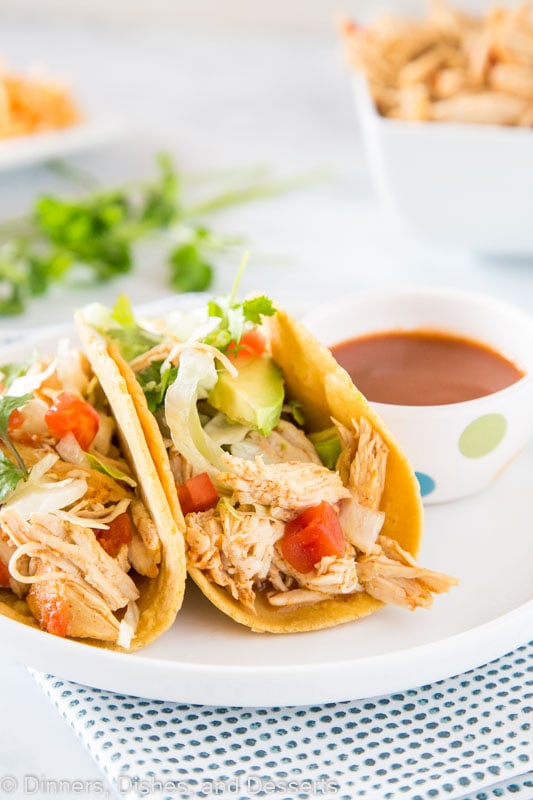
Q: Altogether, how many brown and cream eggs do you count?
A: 0